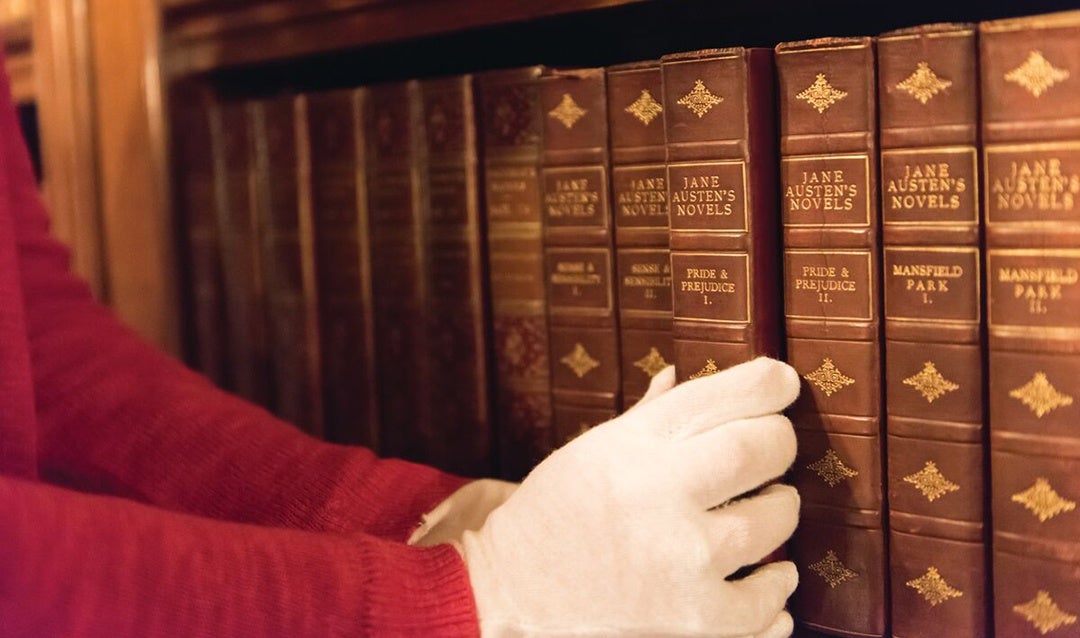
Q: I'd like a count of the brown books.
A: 13